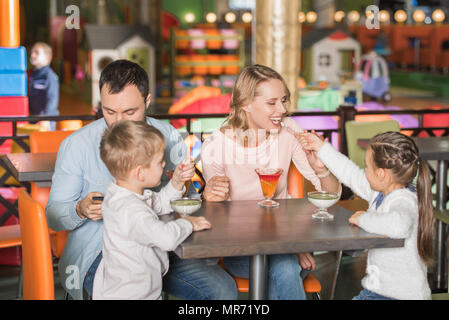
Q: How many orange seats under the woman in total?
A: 1